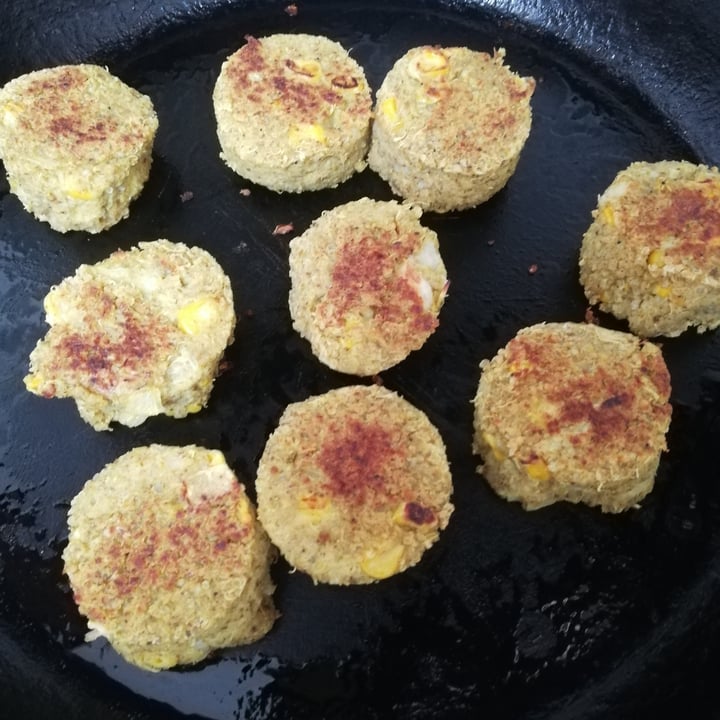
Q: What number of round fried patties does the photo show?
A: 9